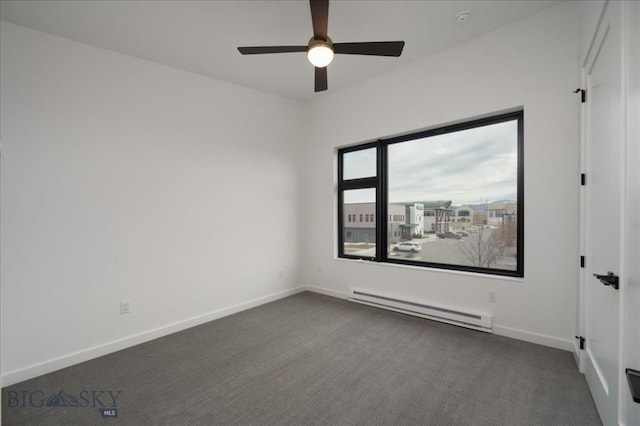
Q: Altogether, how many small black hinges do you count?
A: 4